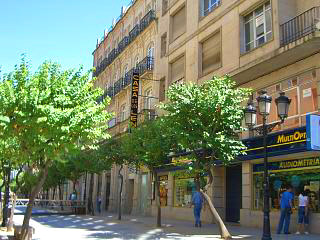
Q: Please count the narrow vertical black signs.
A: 1